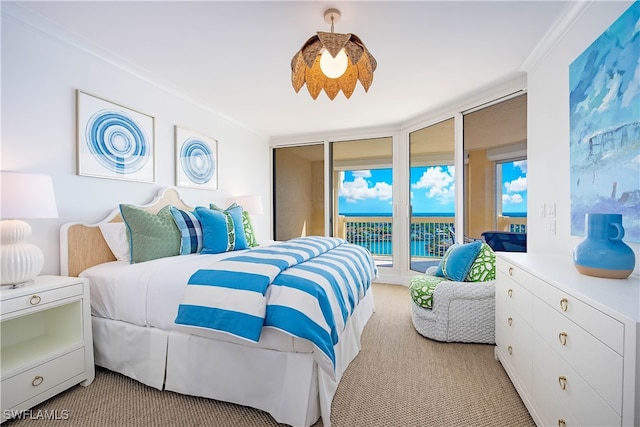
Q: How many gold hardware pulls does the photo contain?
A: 10